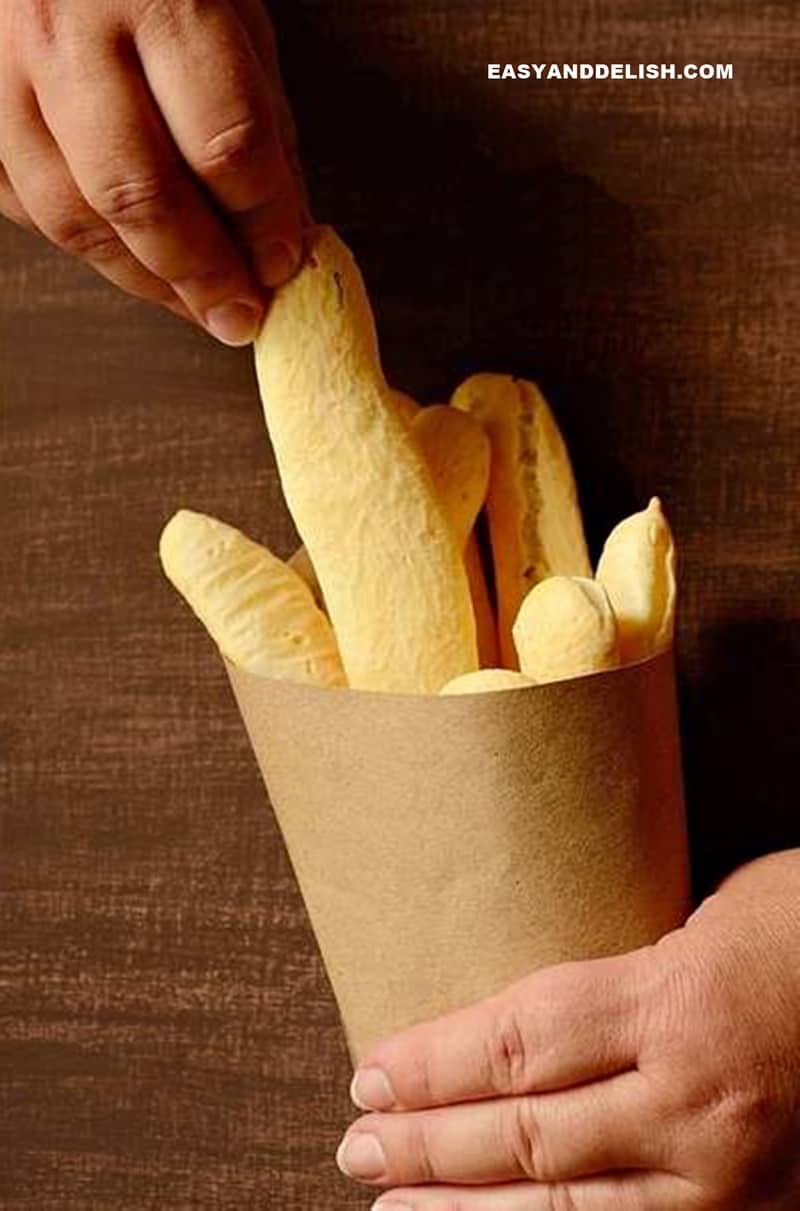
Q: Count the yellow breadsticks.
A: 8